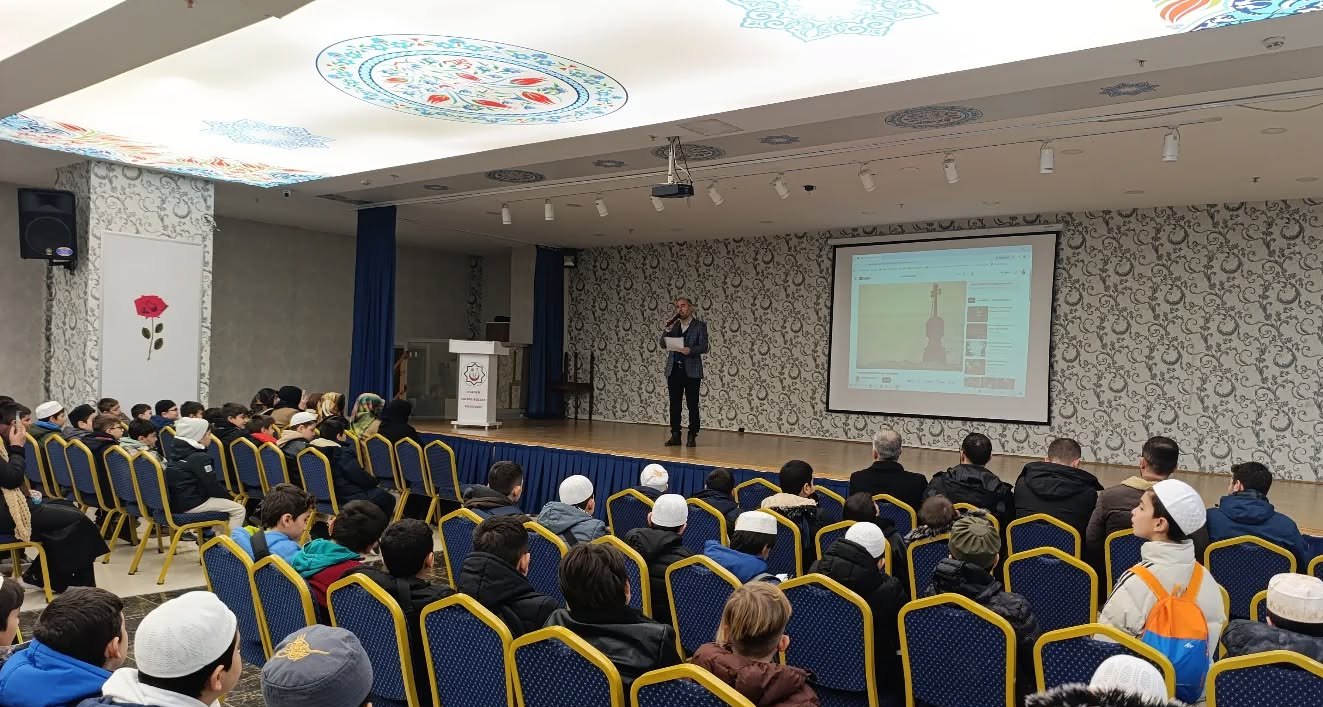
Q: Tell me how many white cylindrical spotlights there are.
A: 10